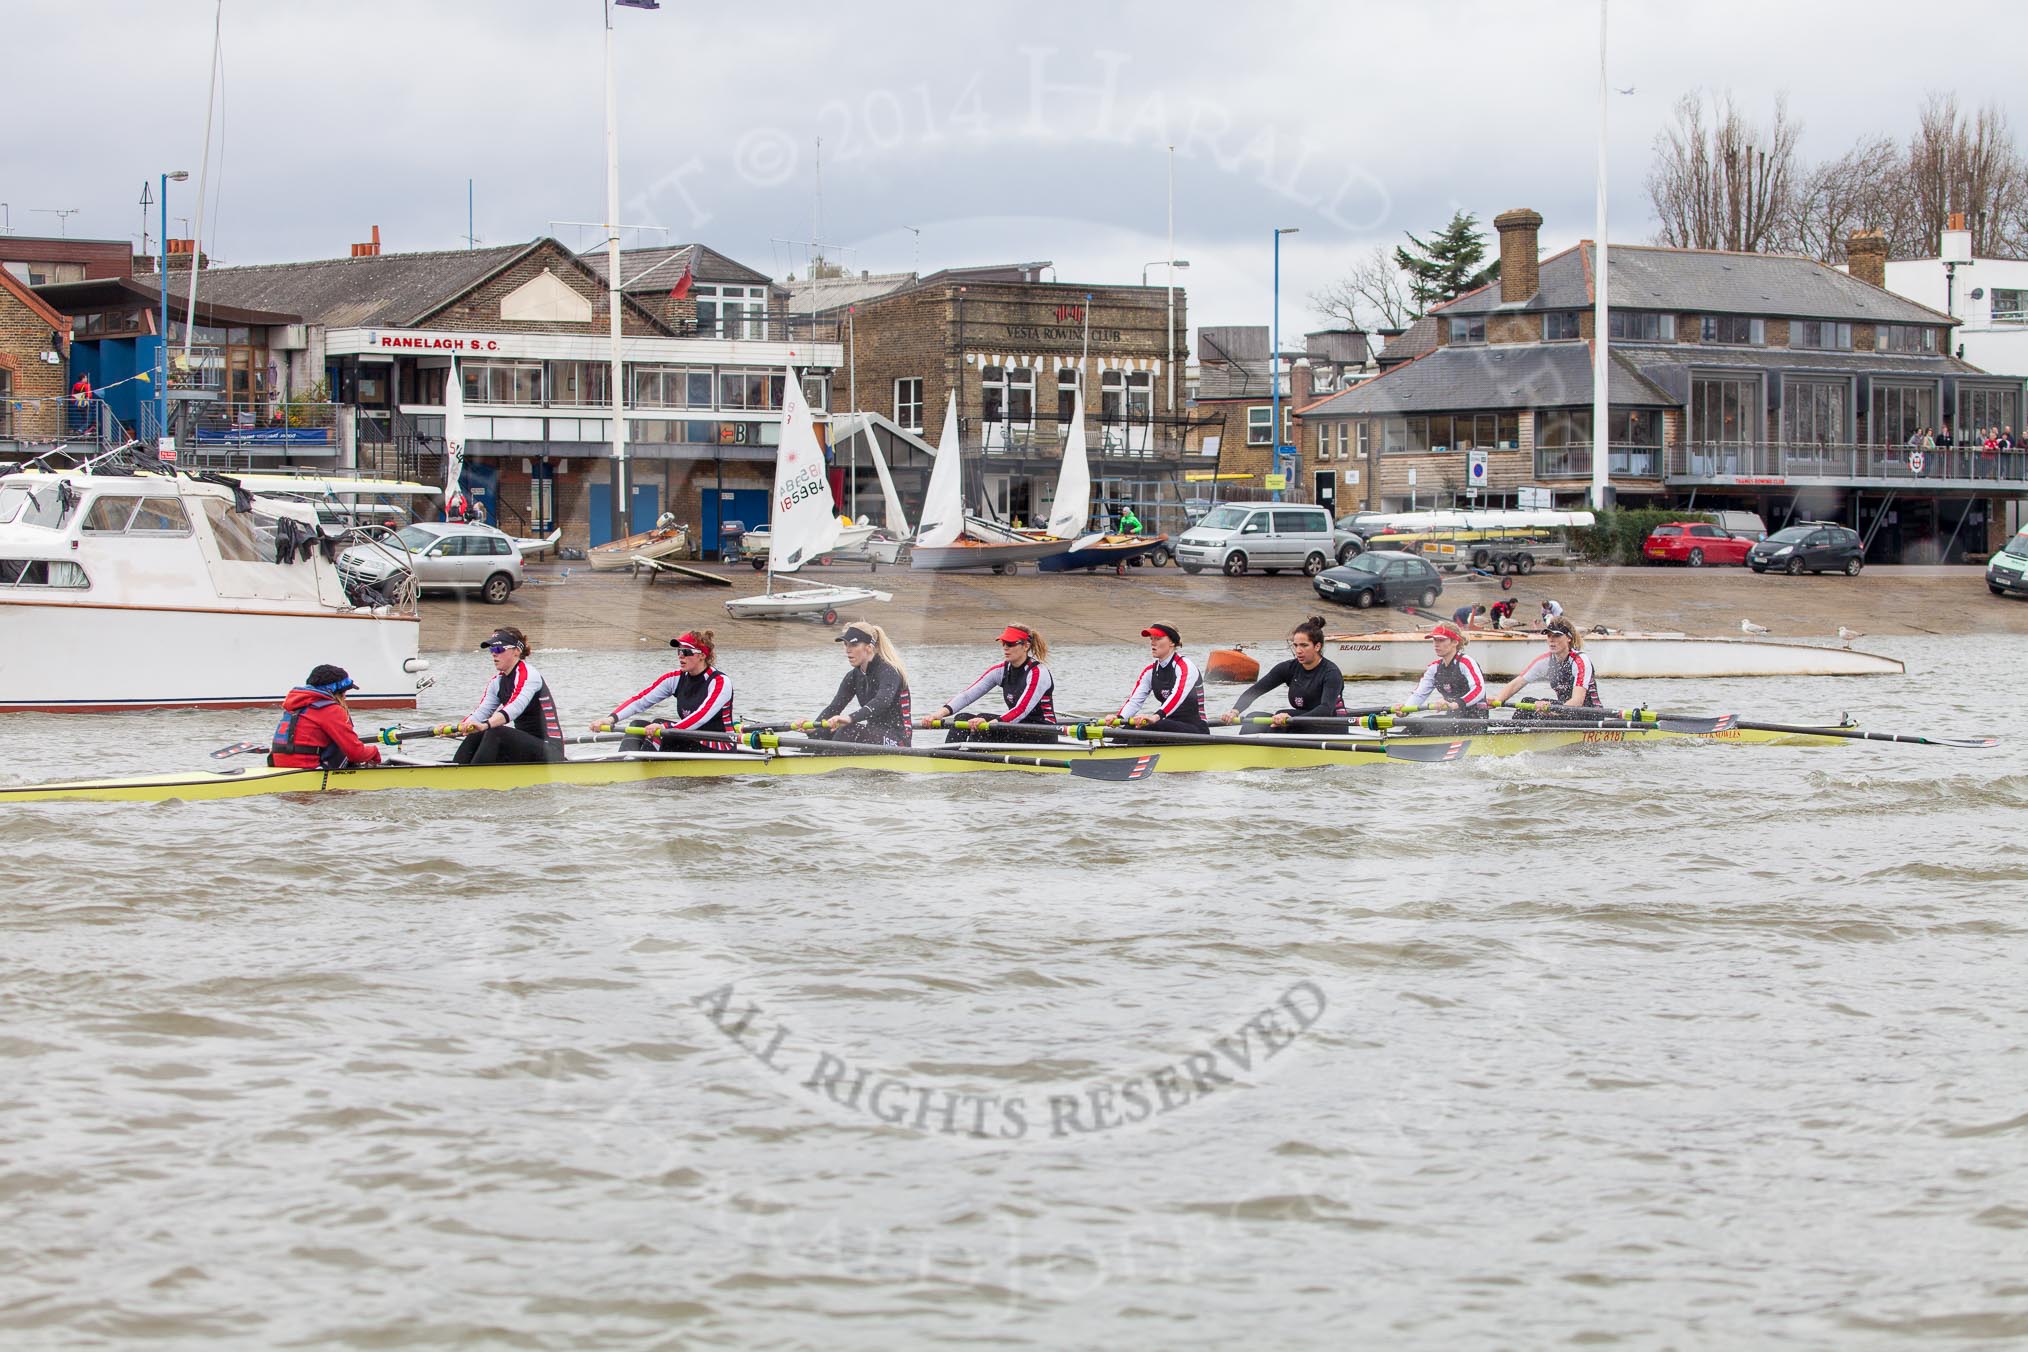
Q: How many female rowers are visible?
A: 8